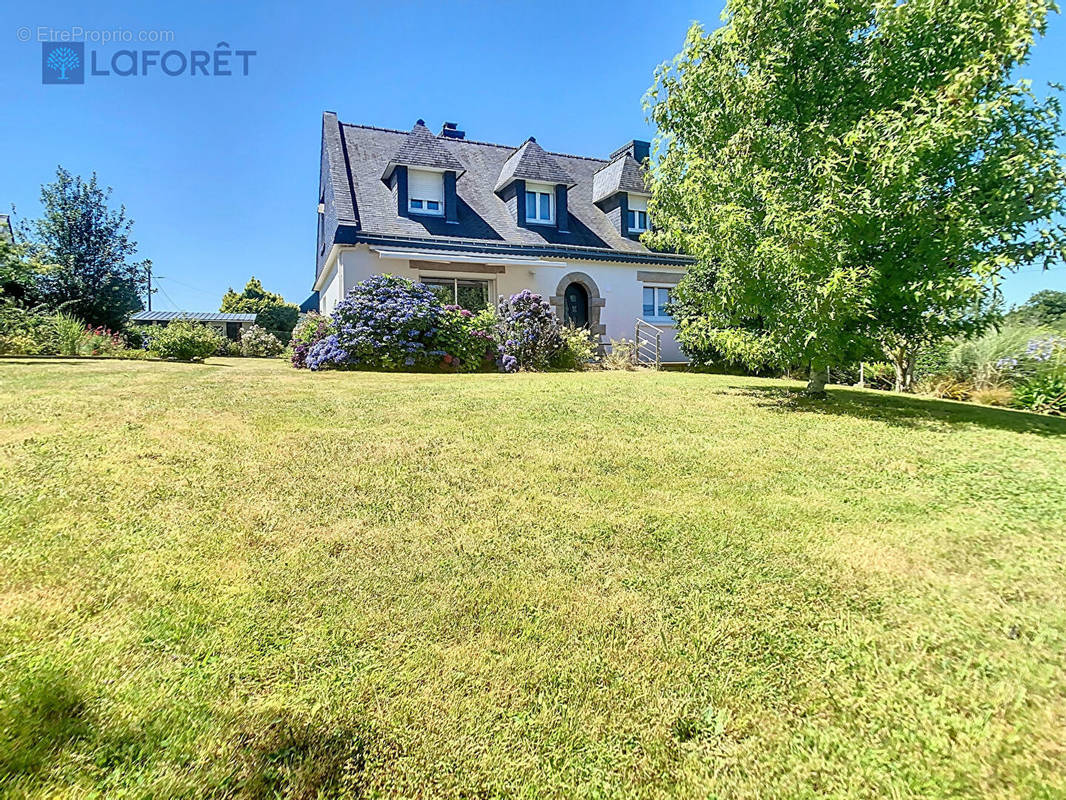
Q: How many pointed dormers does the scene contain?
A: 3